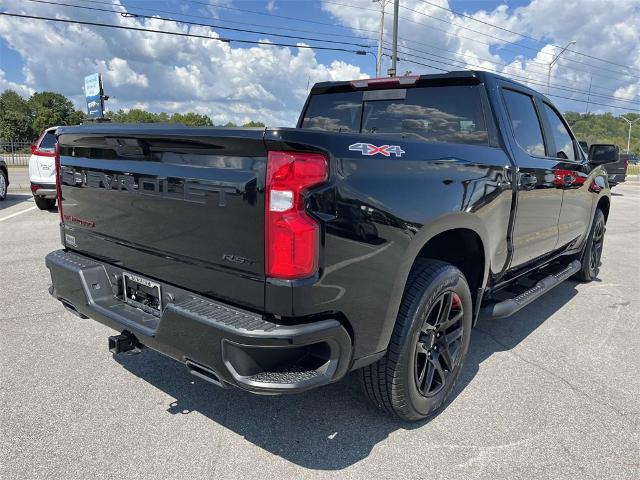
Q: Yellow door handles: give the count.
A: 0